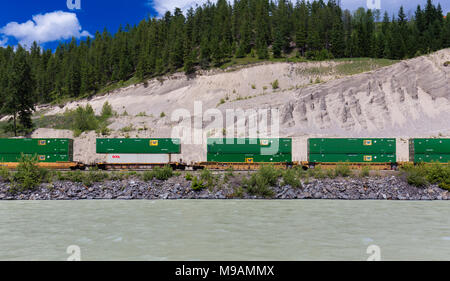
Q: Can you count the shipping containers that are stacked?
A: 10